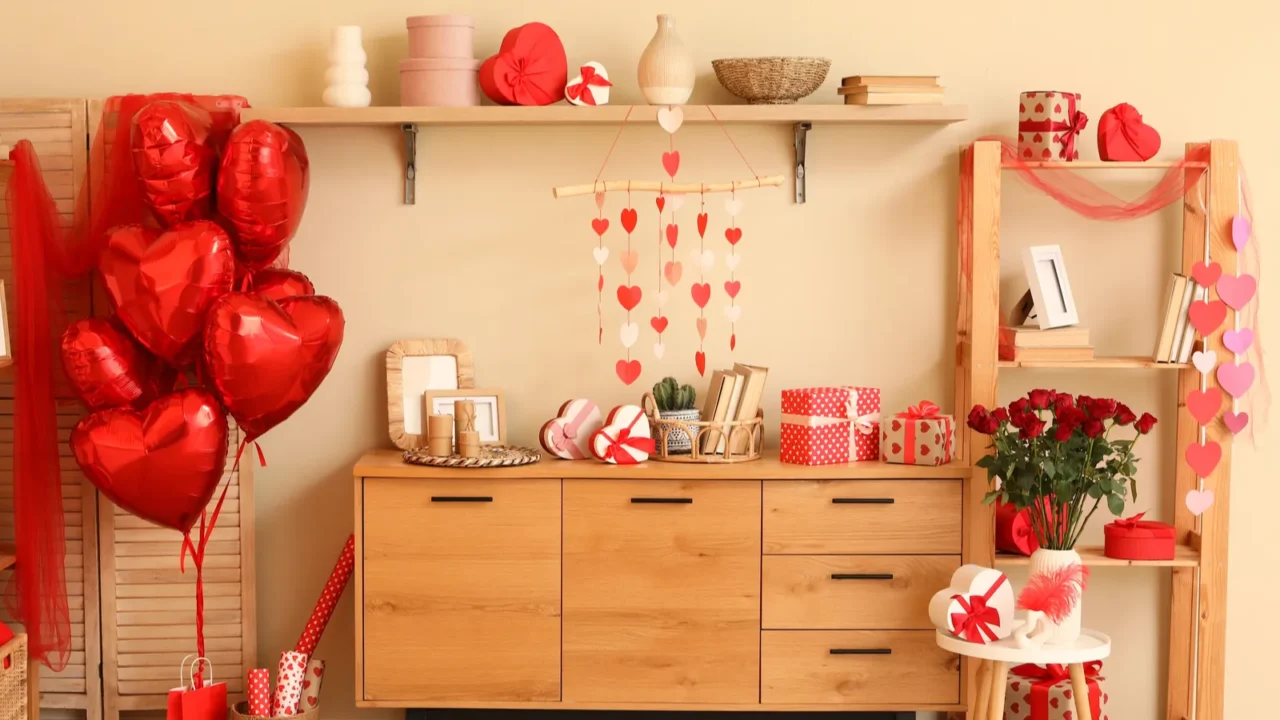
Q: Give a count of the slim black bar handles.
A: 5